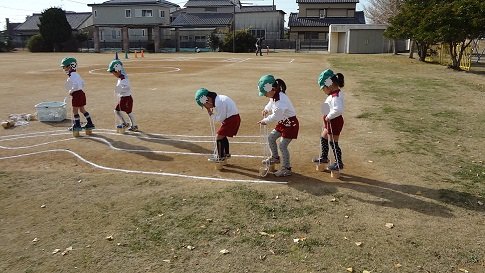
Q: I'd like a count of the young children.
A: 5